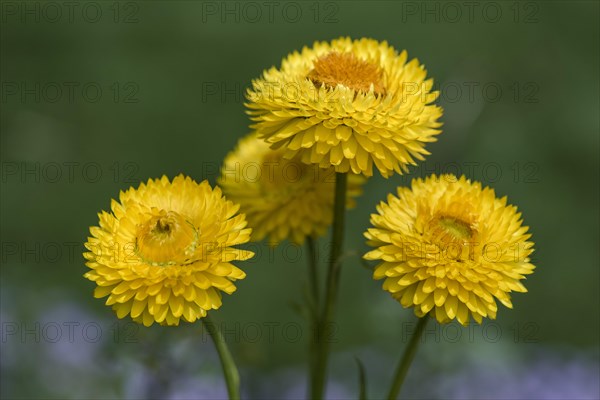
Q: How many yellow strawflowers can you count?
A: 4